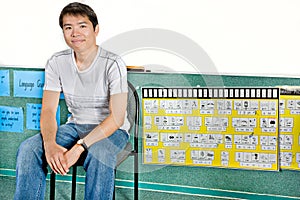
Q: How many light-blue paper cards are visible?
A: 4